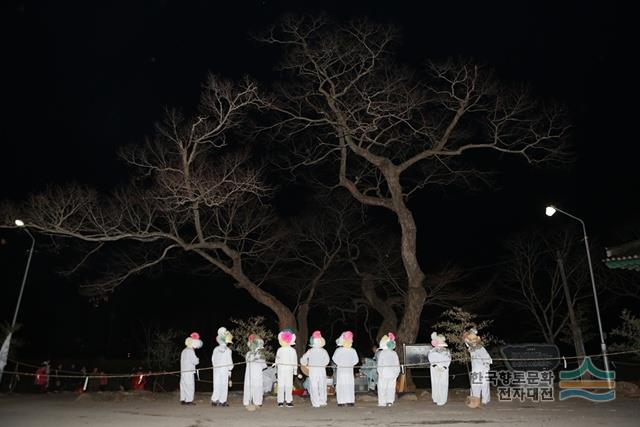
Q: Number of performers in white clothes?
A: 9